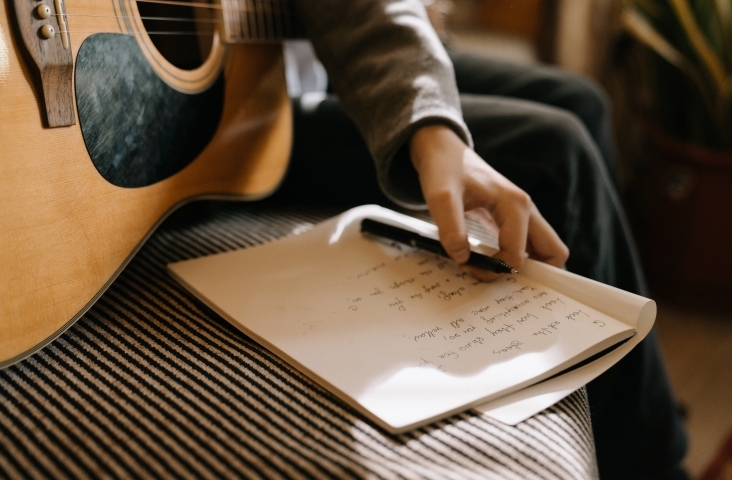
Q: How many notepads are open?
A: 1